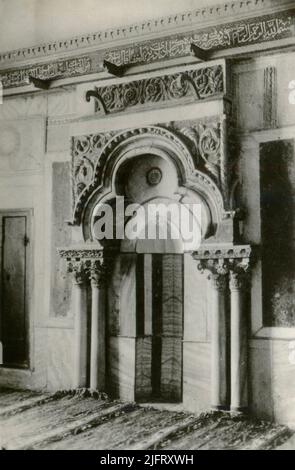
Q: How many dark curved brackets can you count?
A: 2